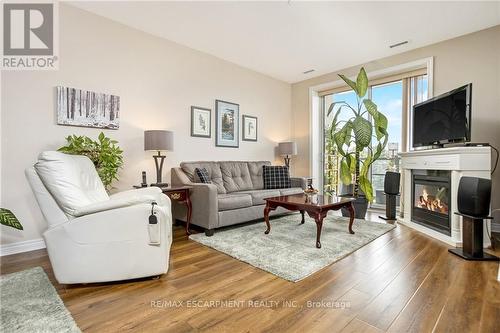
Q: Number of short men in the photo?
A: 0